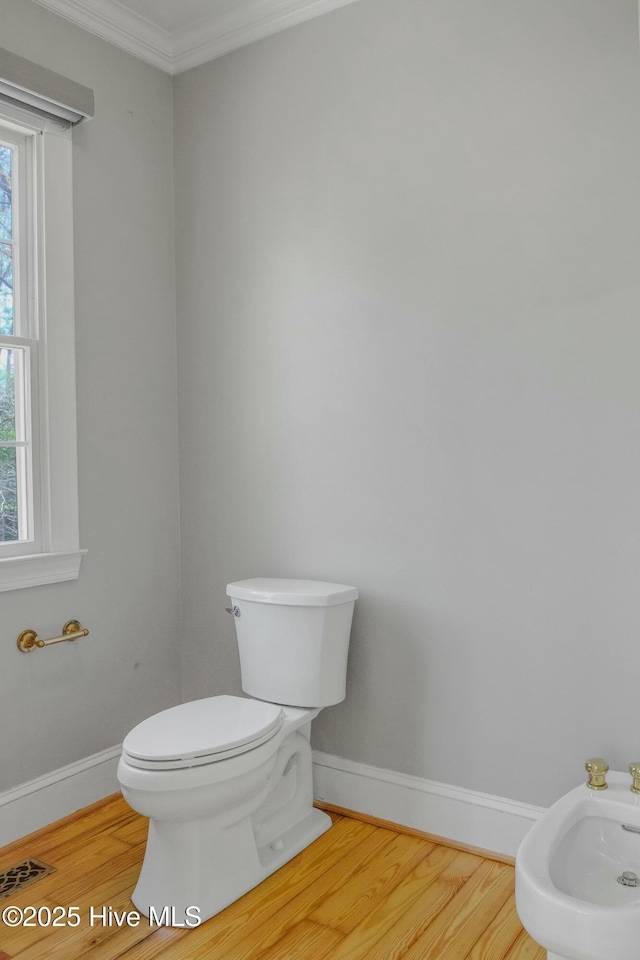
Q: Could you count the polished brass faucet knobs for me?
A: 2